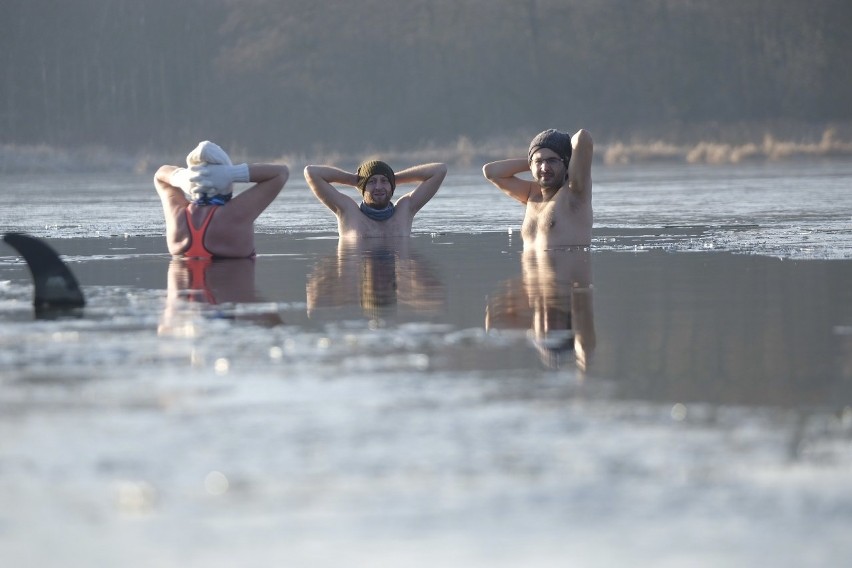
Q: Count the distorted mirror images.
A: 3